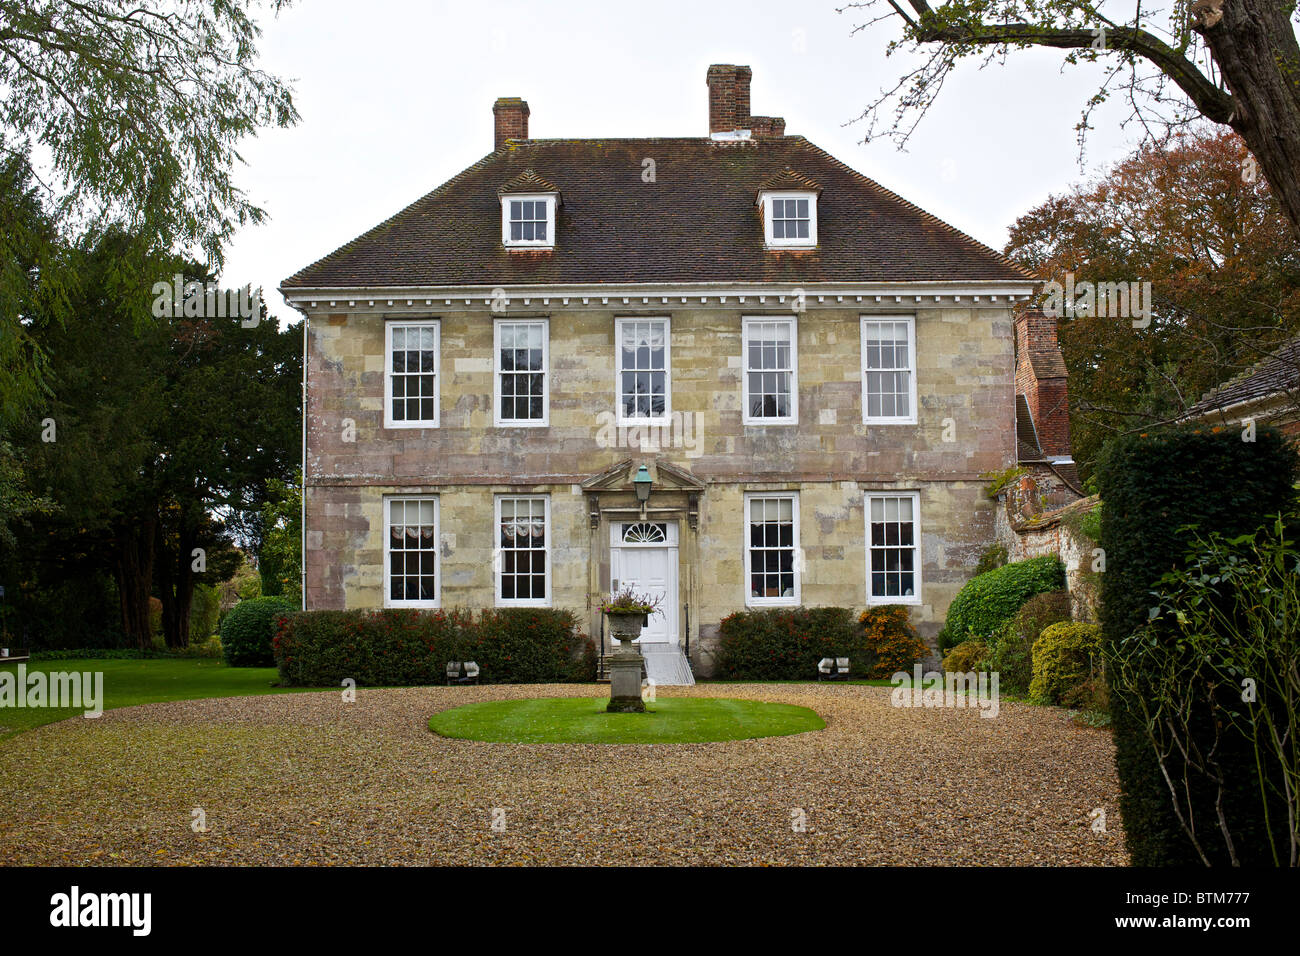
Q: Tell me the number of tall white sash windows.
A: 9